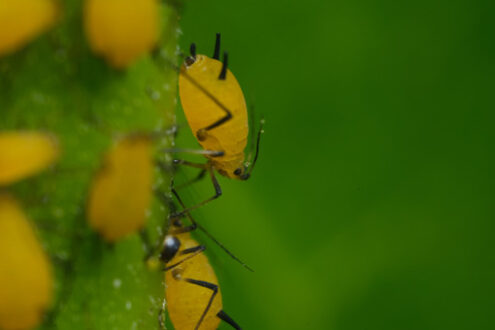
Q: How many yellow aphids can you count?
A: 7